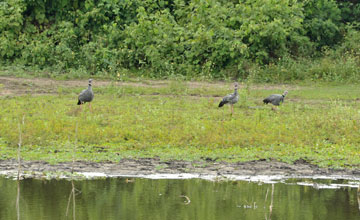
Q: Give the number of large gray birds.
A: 3